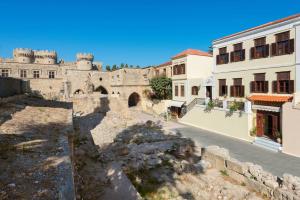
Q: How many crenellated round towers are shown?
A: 3